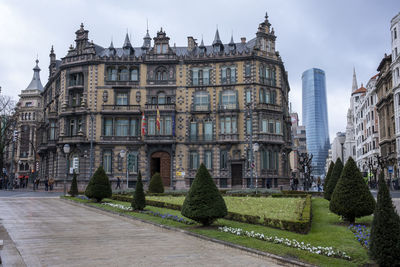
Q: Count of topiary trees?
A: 9